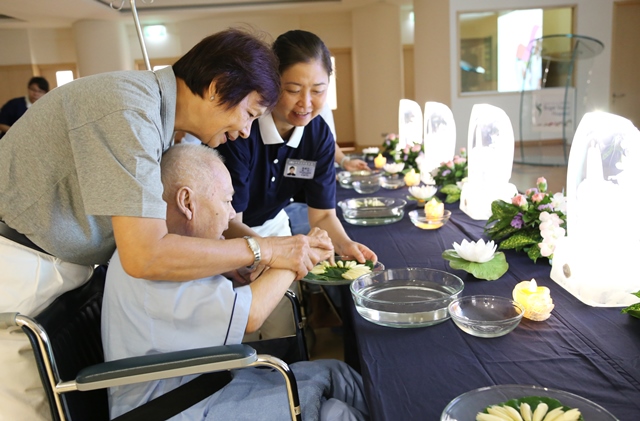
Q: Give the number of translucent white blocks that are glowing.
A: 4